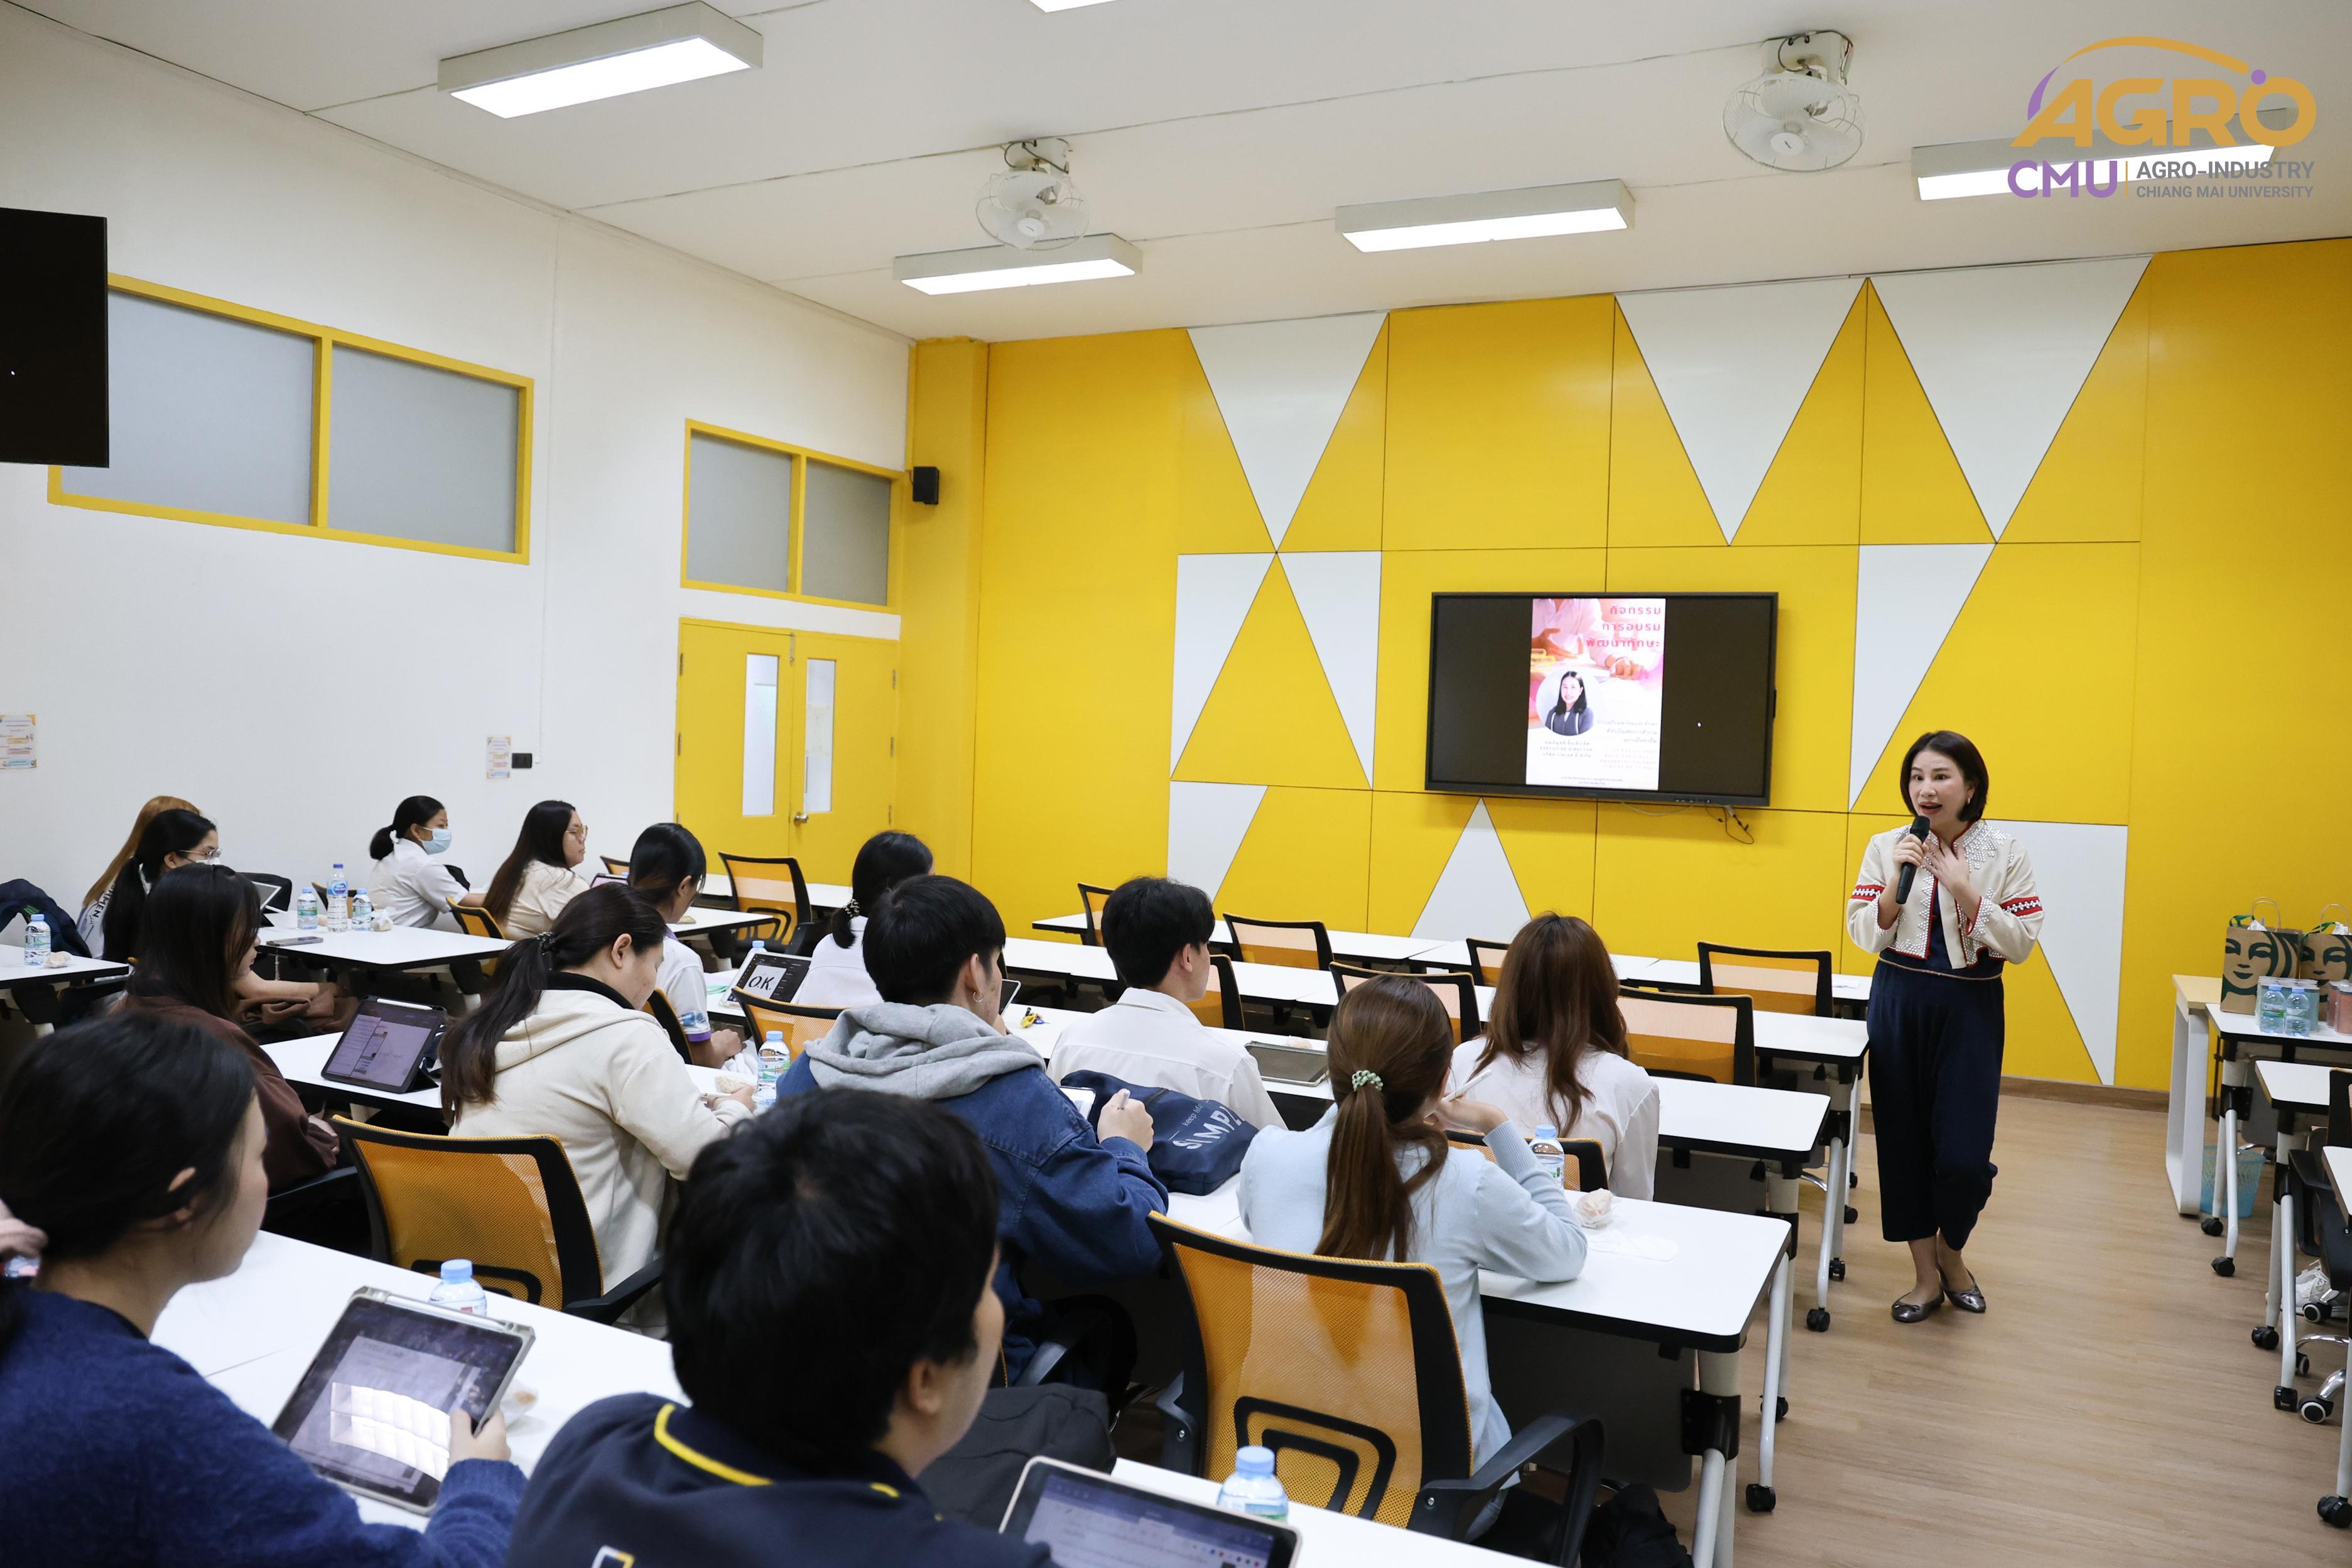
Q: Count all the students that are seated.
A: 14